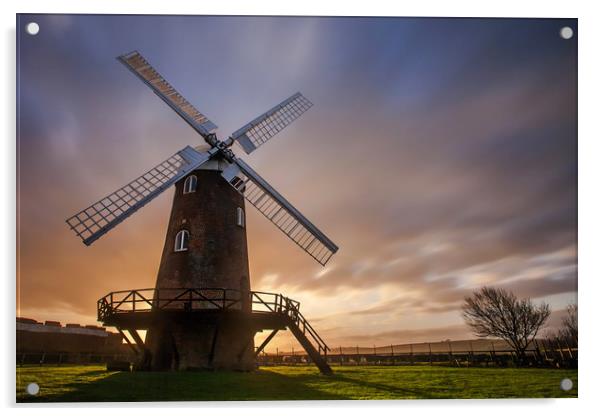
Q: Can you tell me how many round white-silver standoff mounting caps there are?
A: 4